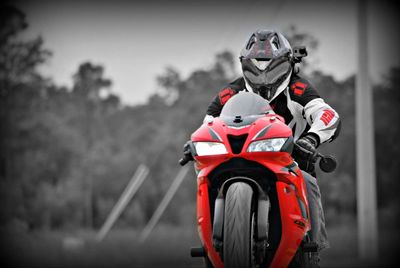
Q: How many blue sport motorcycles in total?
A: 0